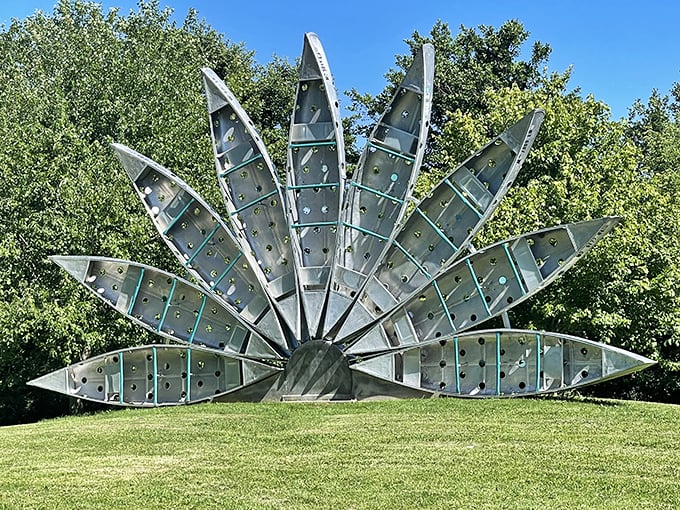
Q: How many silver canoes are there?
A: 9